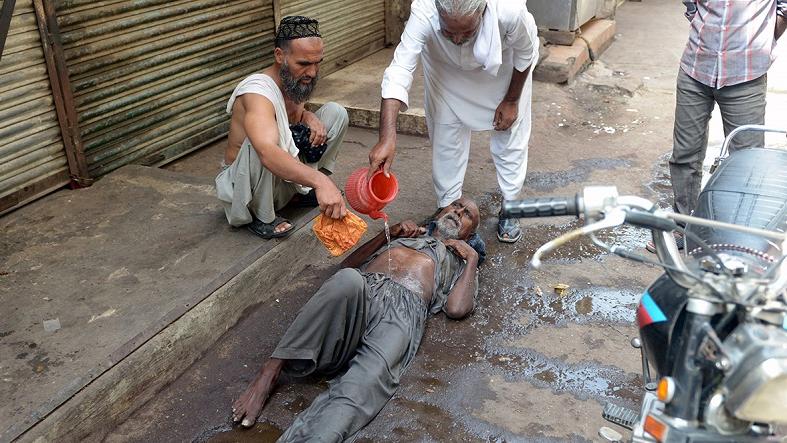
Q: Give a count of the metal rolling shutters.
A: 3